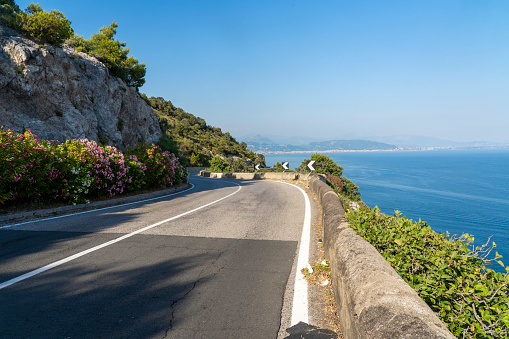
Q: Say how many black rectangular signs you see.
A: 3